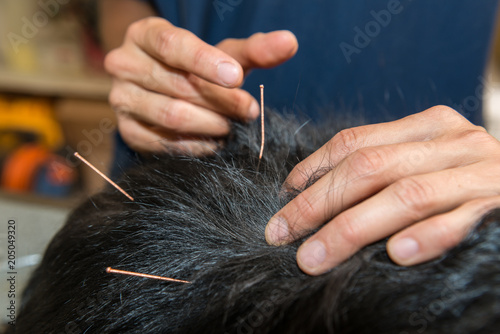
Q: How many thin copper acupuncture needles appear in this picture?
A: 3